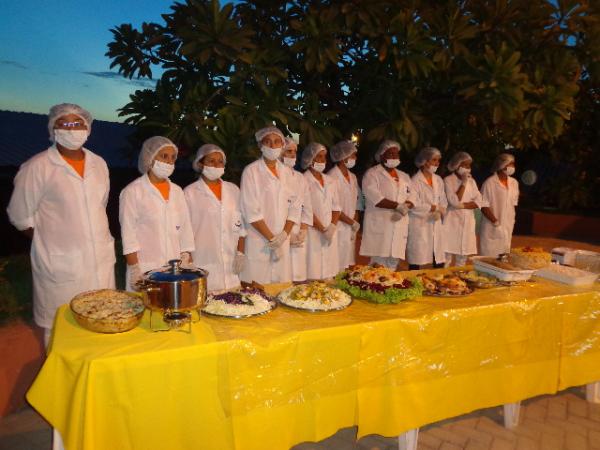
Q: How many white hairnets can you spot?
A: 11